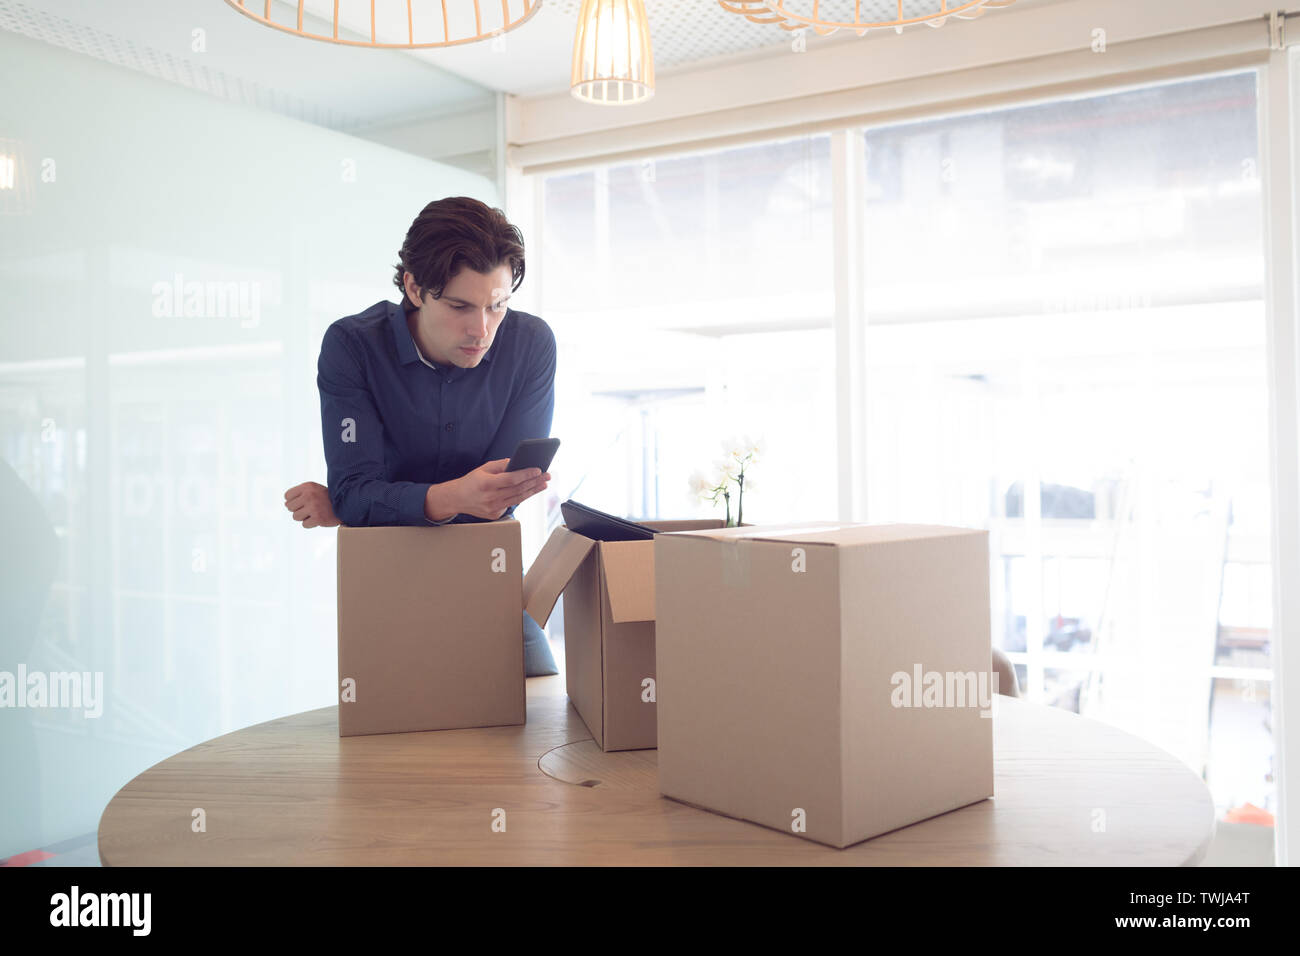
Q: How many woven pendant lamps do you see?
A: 3